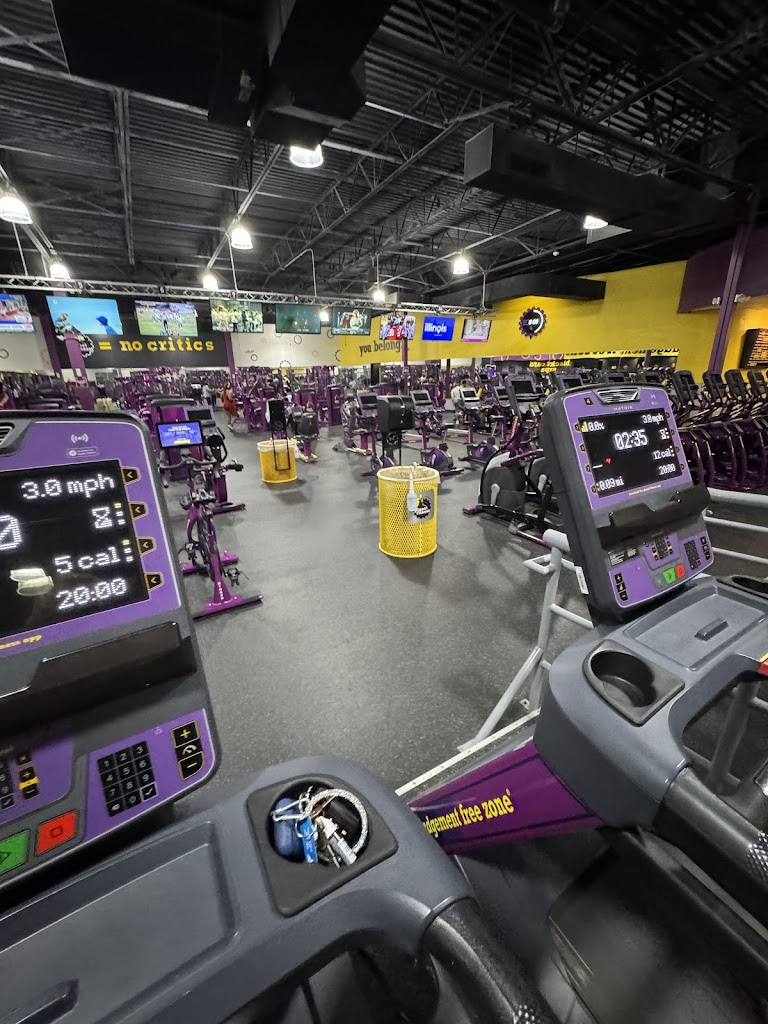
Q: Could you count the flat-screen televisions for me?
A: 9